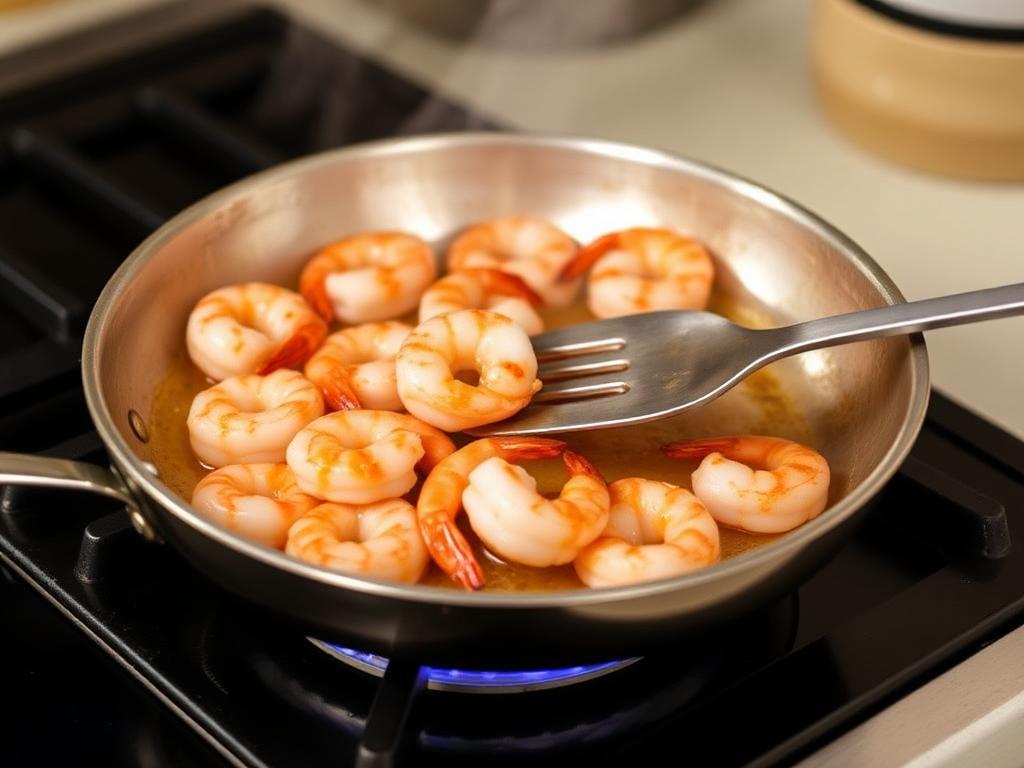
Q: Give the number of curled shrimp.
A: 15